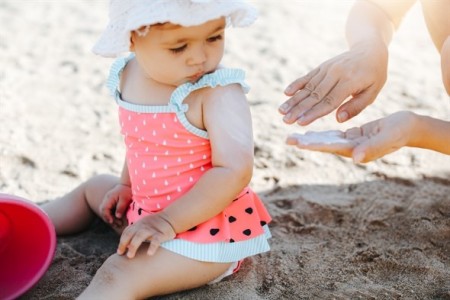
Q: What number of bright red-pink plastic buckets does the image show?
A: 1